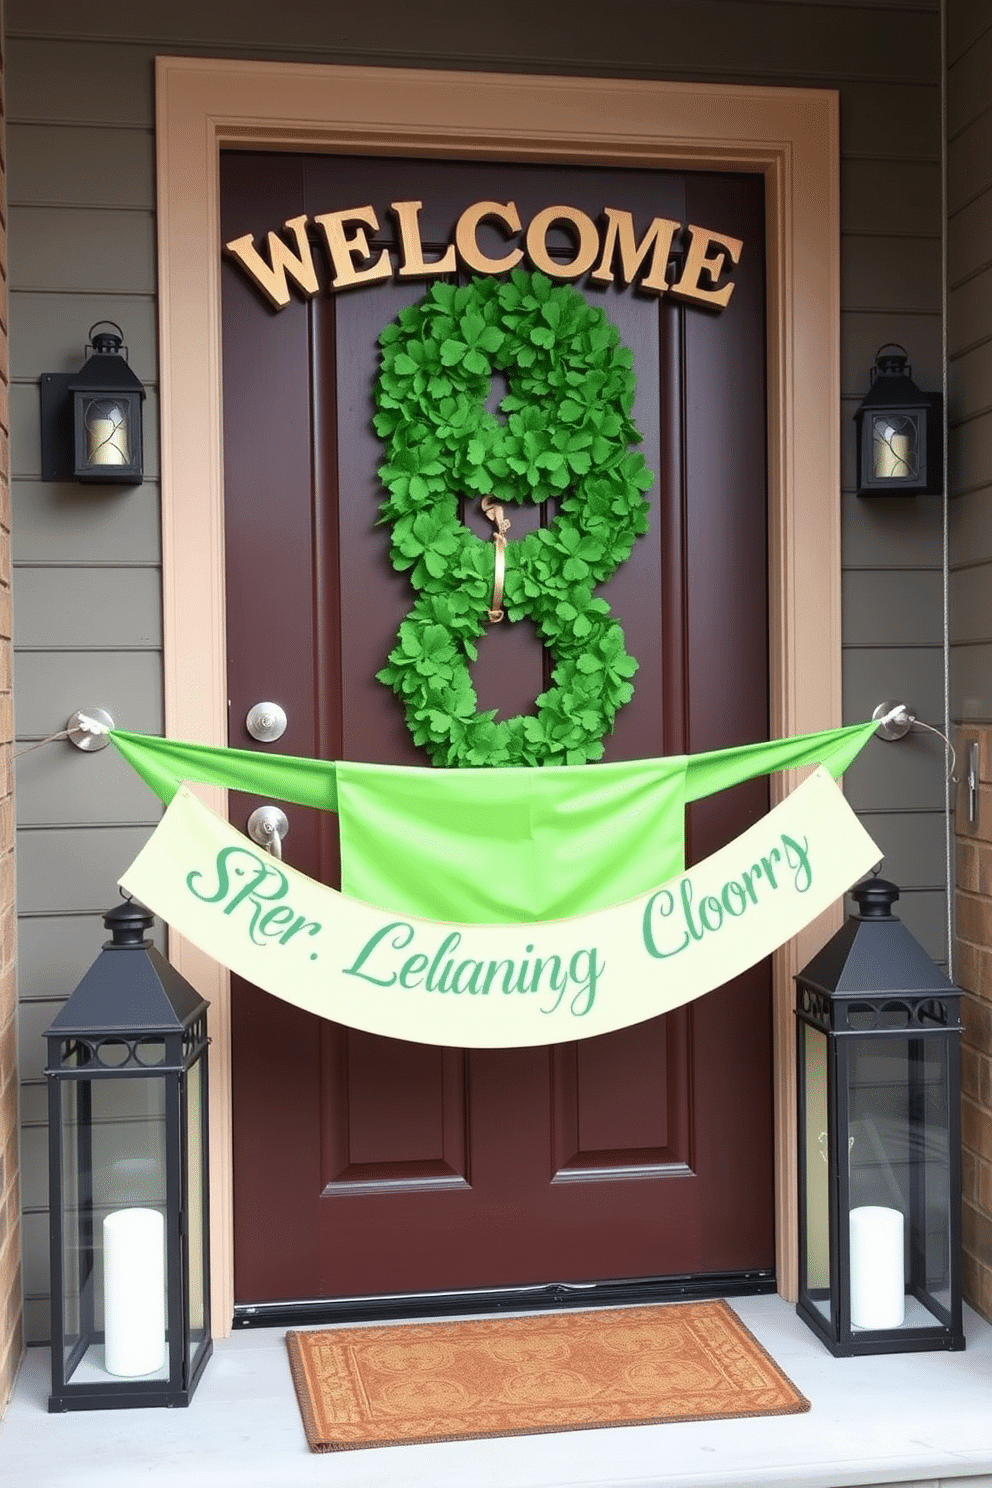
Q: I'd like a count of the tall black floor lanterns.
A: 2